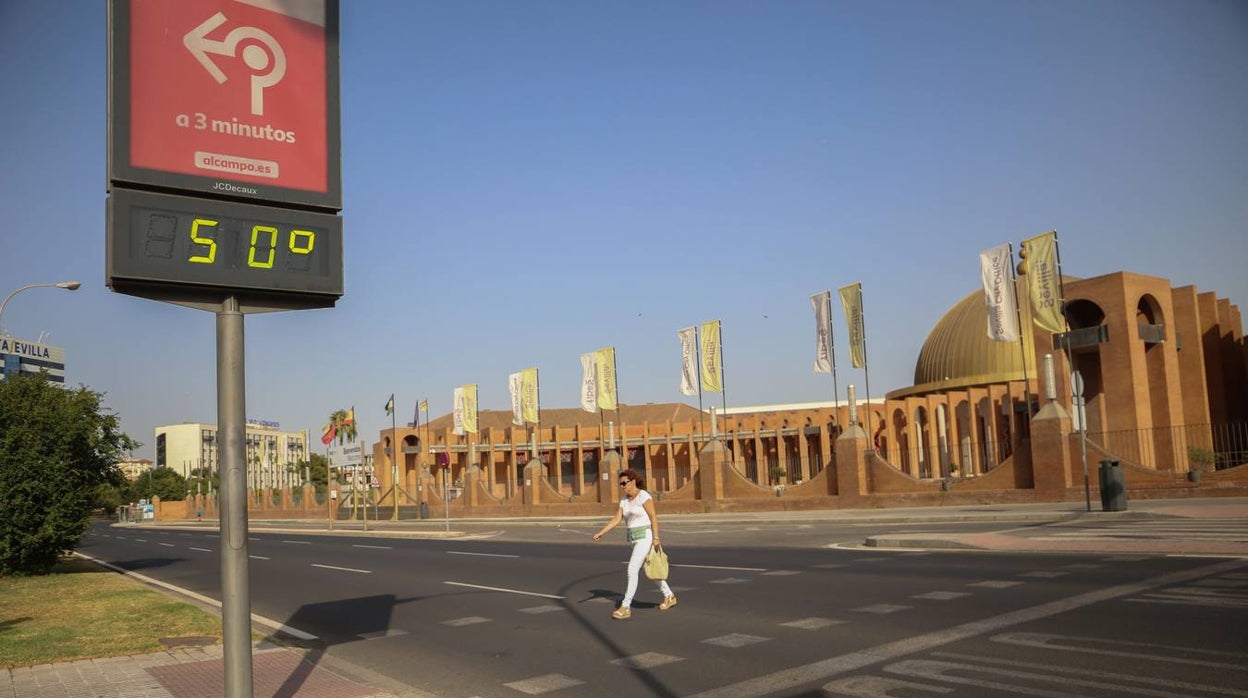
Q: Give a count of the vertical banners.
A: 12